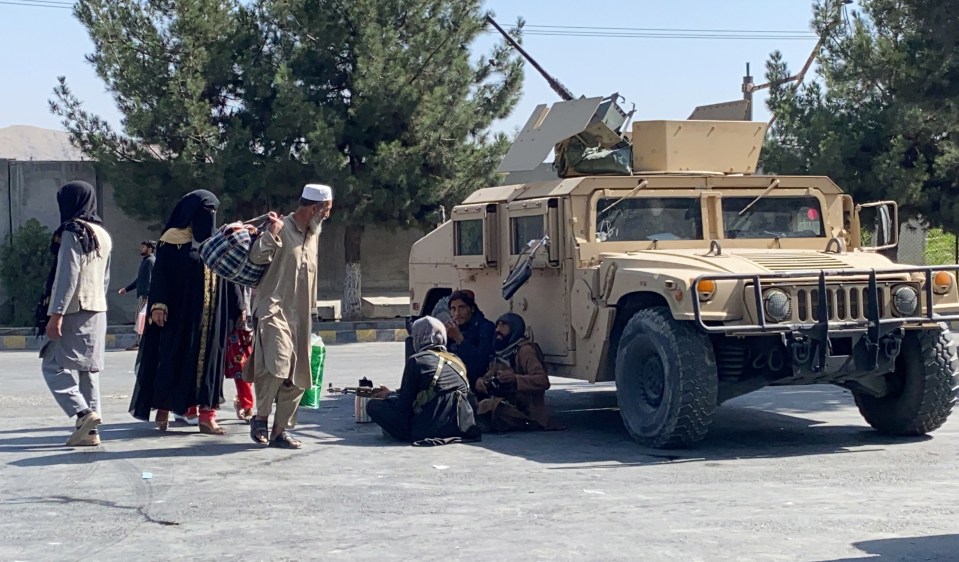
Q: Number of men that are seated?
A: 3